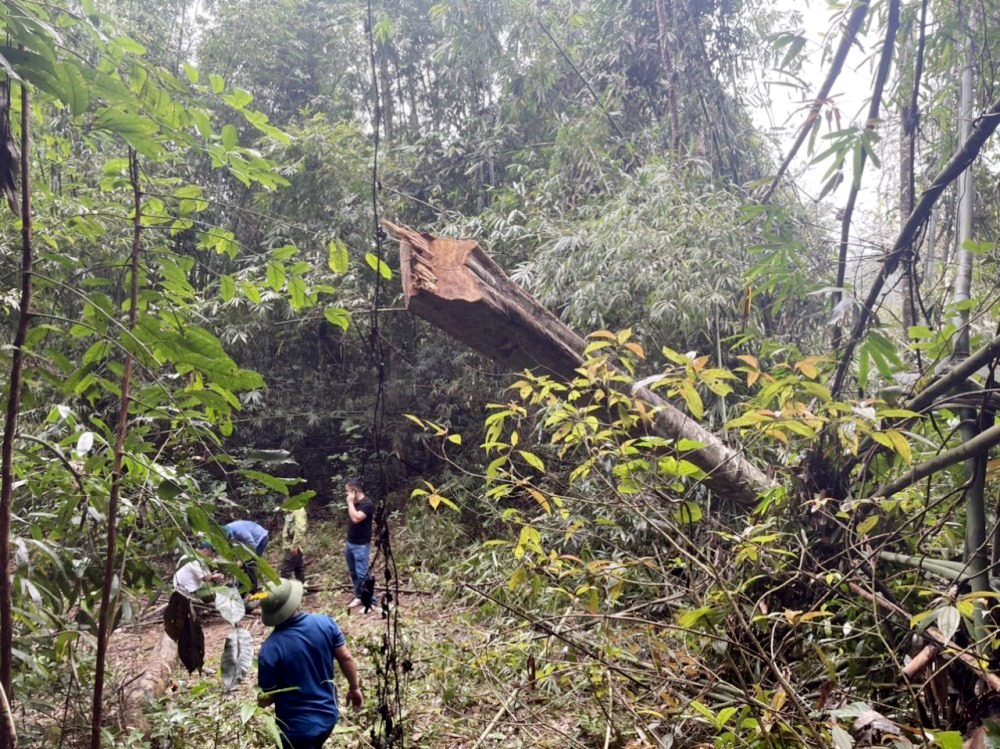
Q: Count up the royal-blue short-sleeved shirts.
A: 1